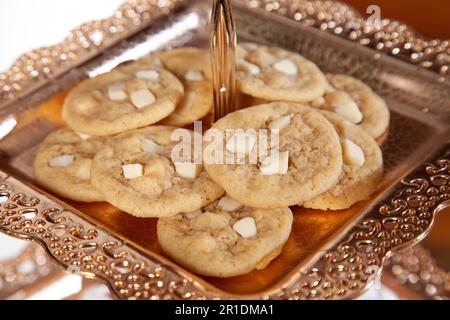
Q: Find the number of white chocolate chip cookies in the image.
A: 9